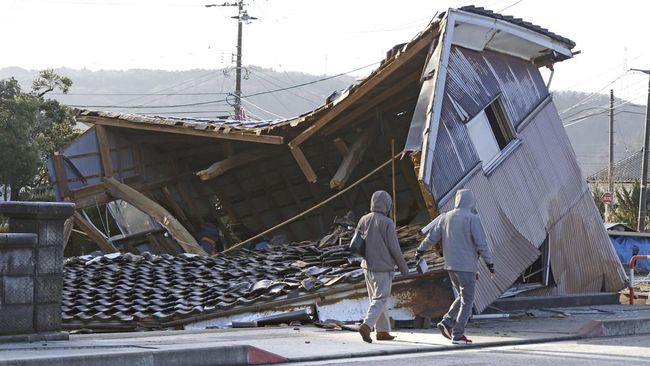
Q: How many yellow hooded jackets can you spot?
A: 0